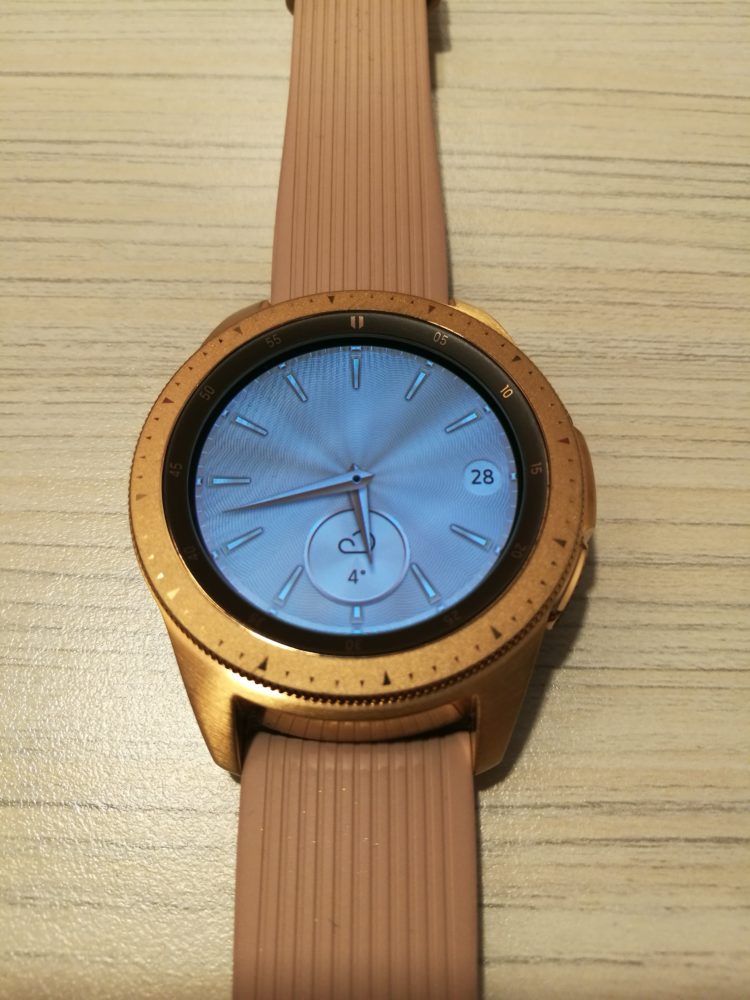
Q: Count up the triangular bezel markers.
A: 12